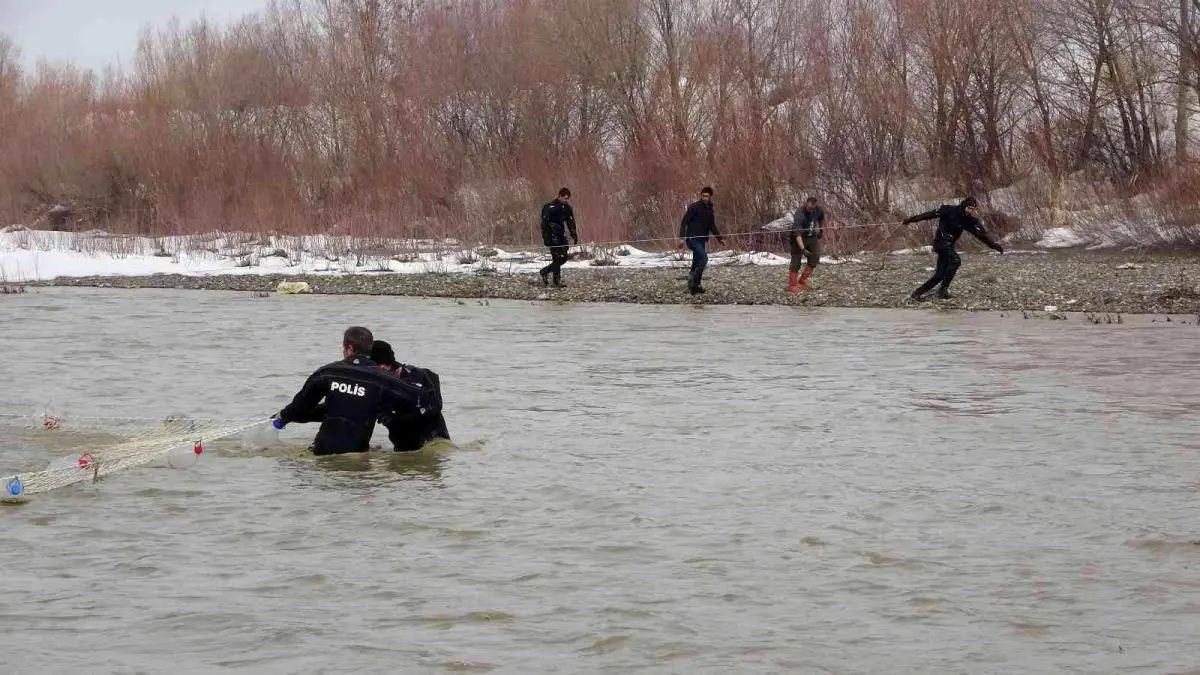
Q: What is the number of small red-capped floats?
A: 3